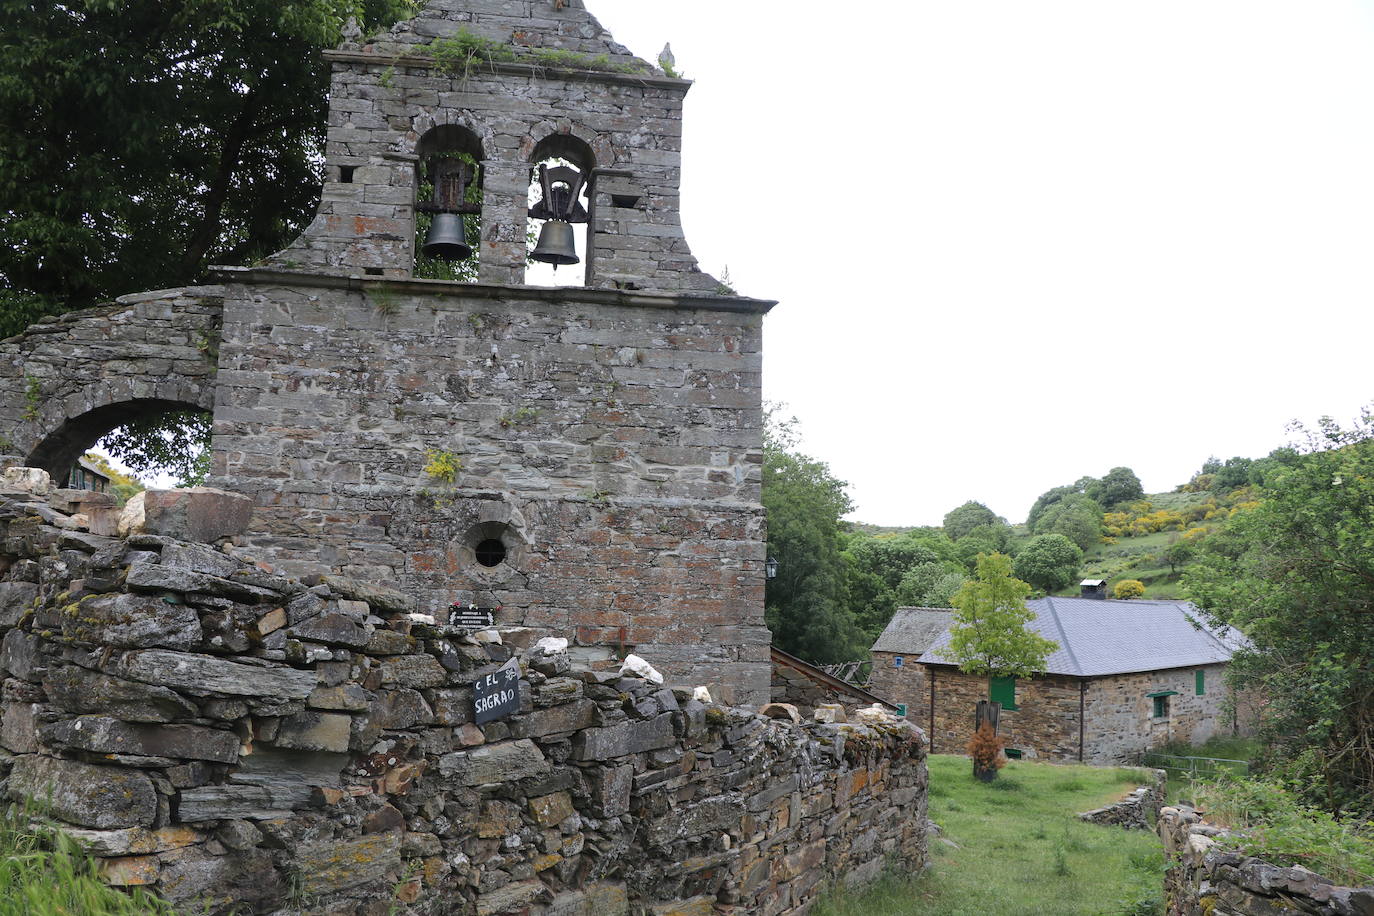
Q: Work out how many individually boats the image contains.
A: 0